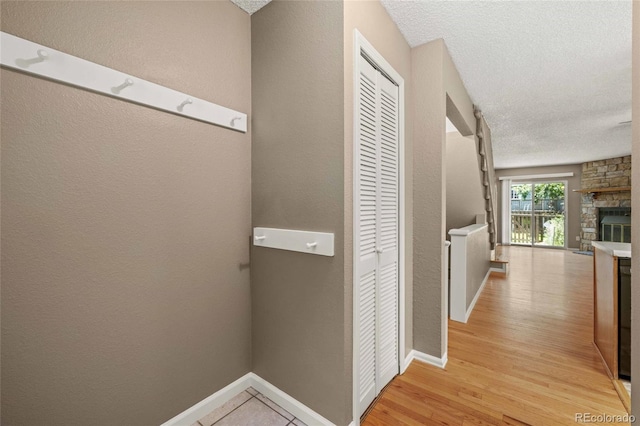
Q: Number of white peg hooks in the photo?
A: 6